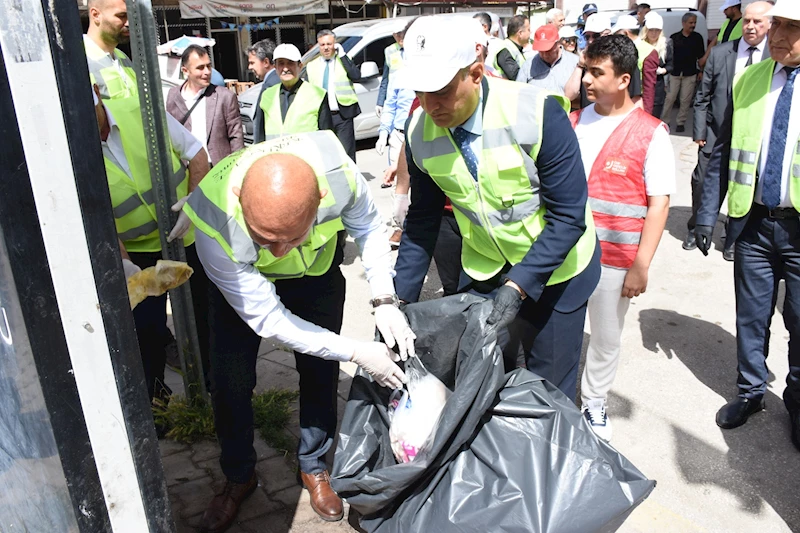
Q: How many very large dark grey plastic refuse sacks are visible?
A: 1